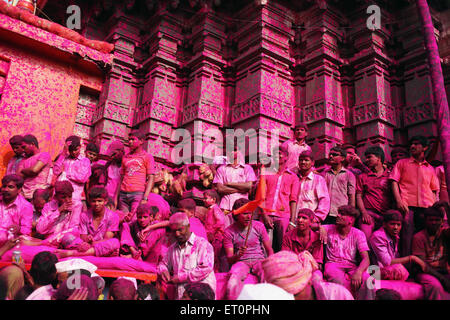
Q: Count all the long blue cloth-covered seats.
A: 0